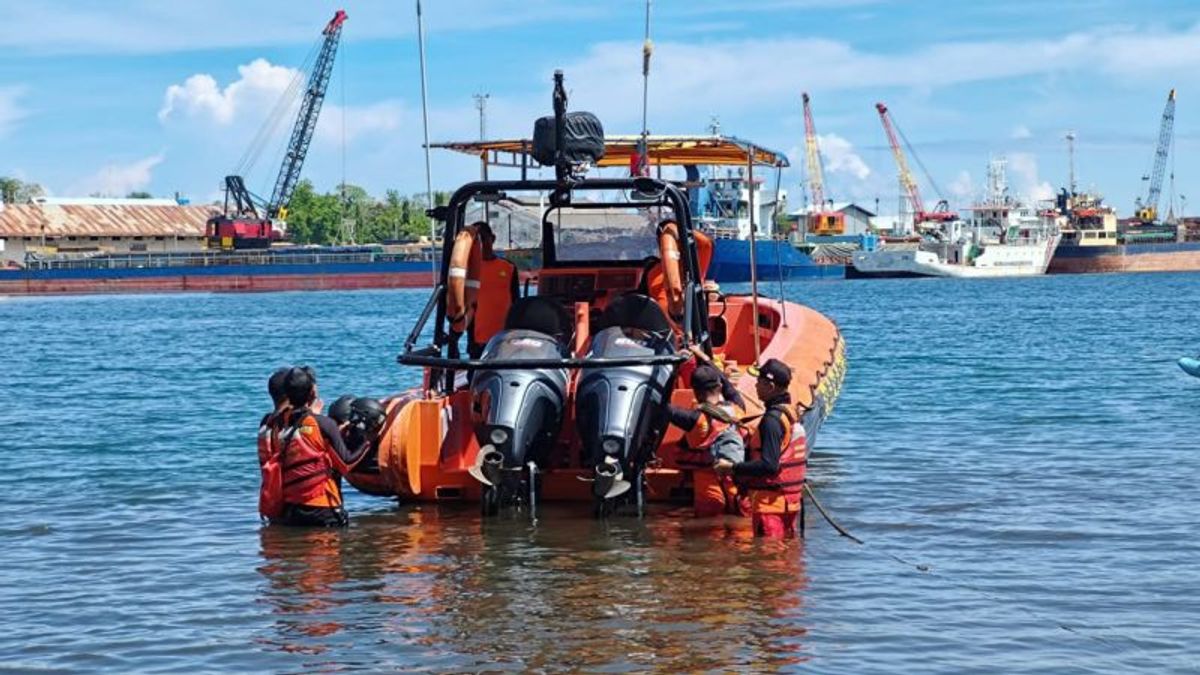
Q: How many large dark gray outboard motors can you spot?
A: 2